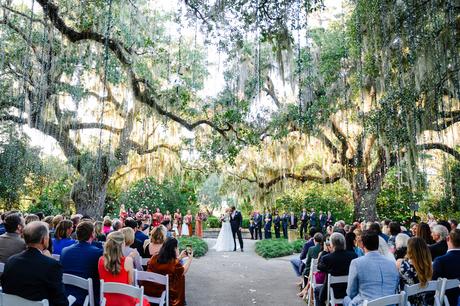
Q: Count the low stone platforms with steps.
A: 1